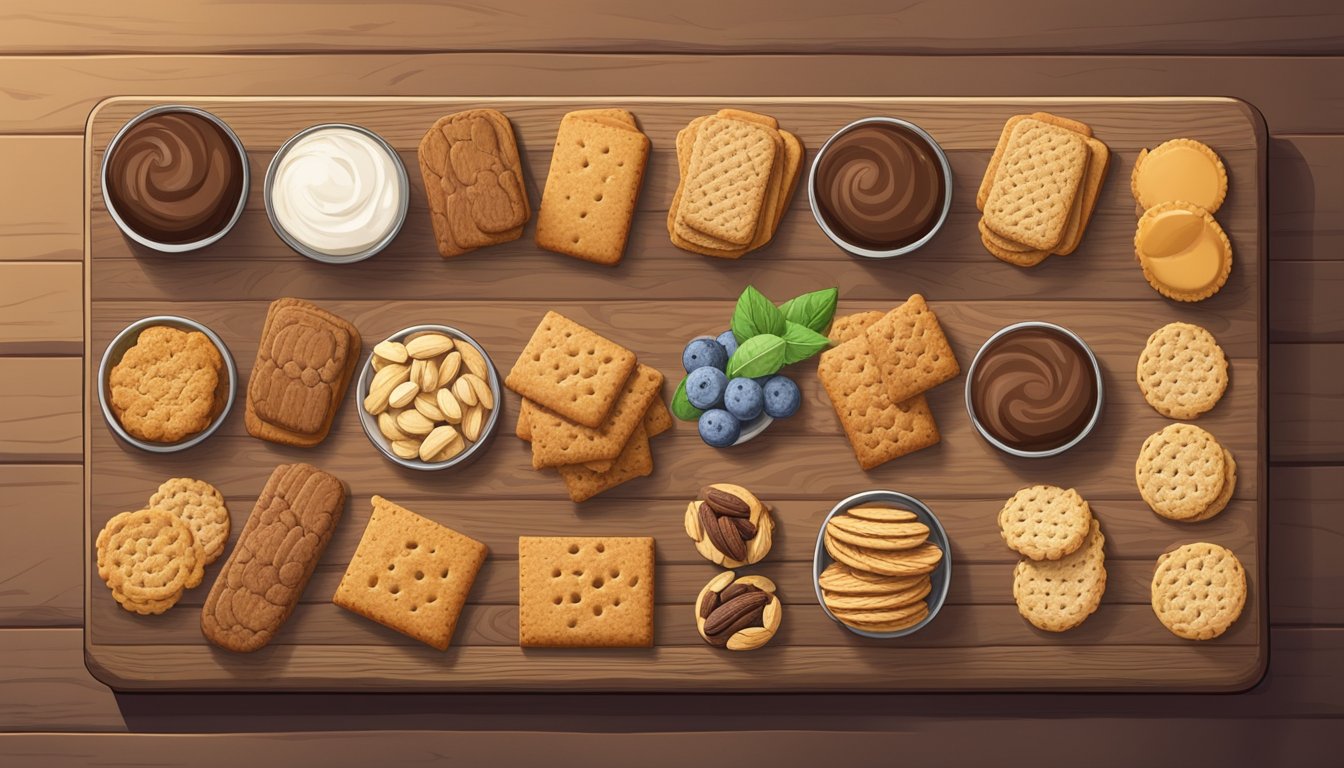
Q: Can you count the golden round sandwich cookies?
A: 2